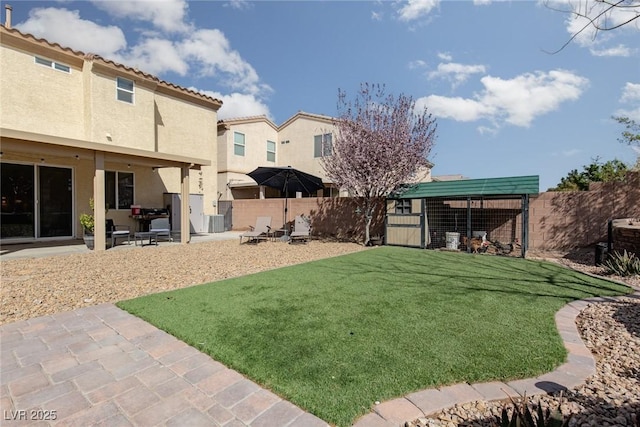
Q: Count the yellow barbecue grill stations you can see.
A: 0